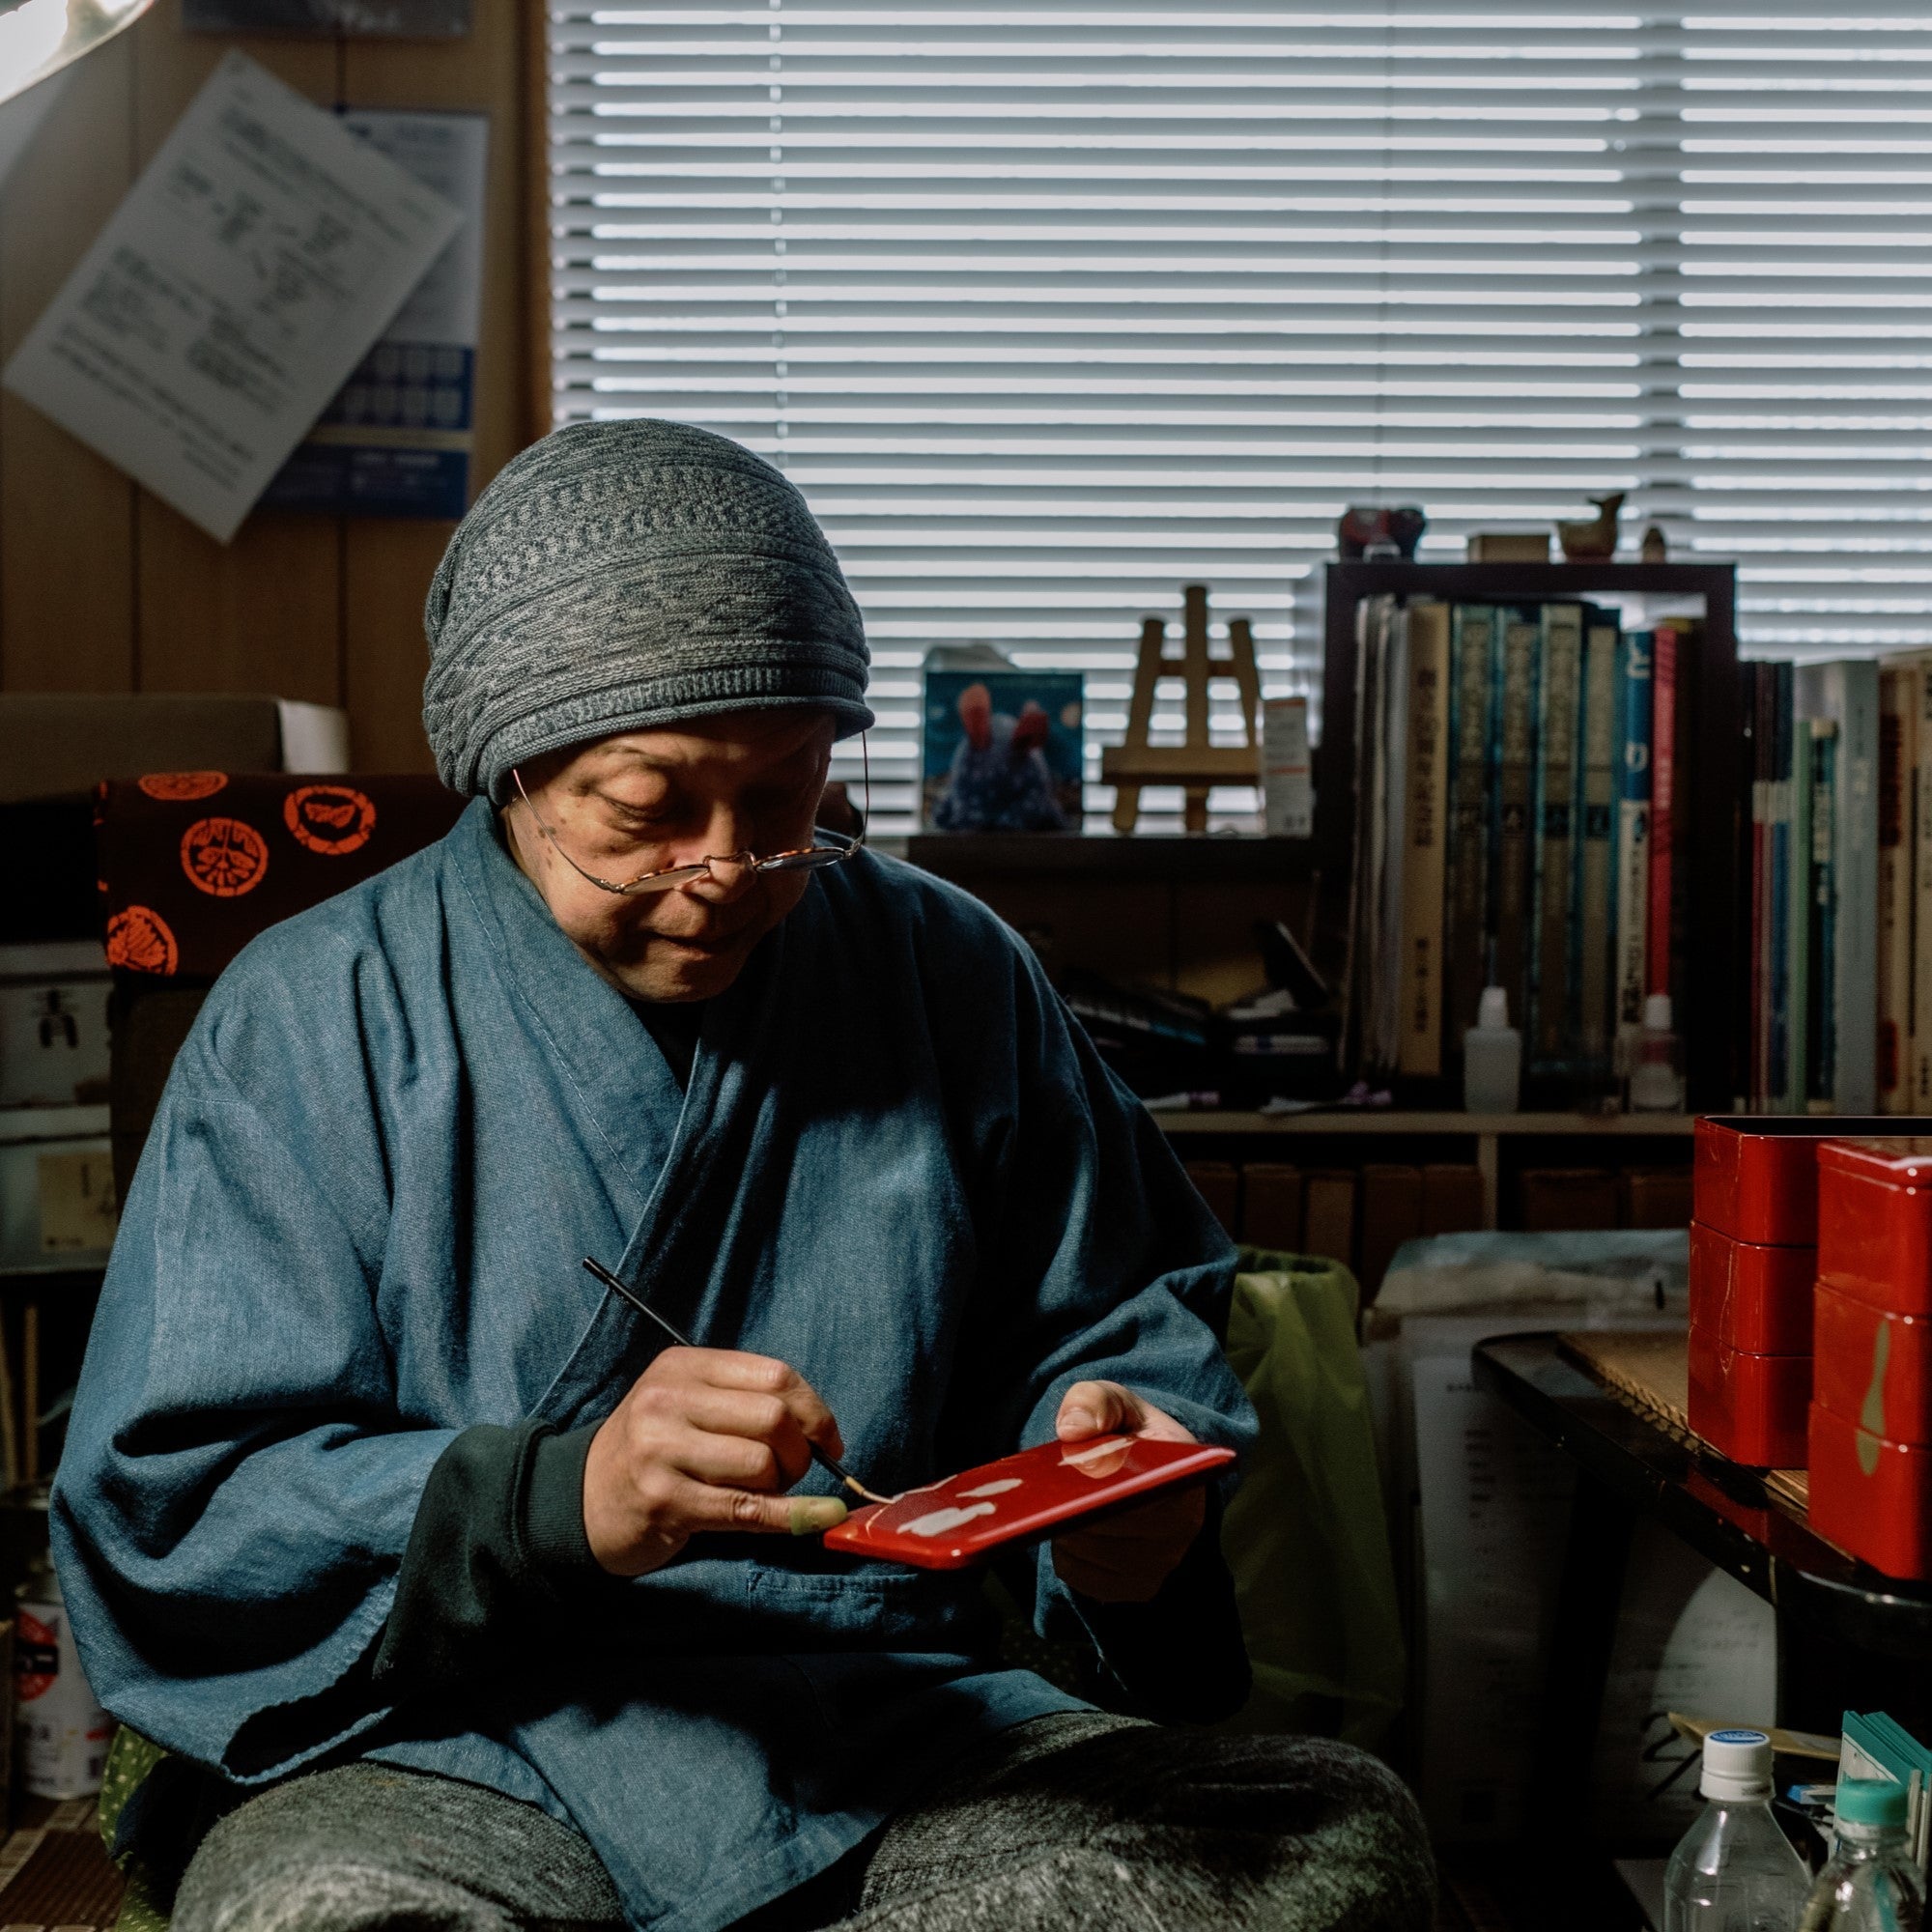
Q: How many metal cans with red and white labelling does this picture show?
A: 1